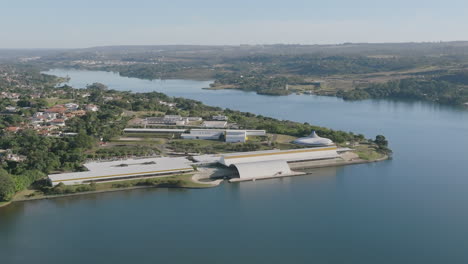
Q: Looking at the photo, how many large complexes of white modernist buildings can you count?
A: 1